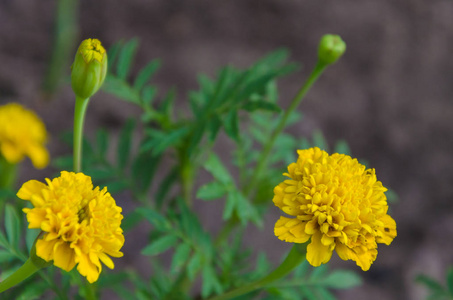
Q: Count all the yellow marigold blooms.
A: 3